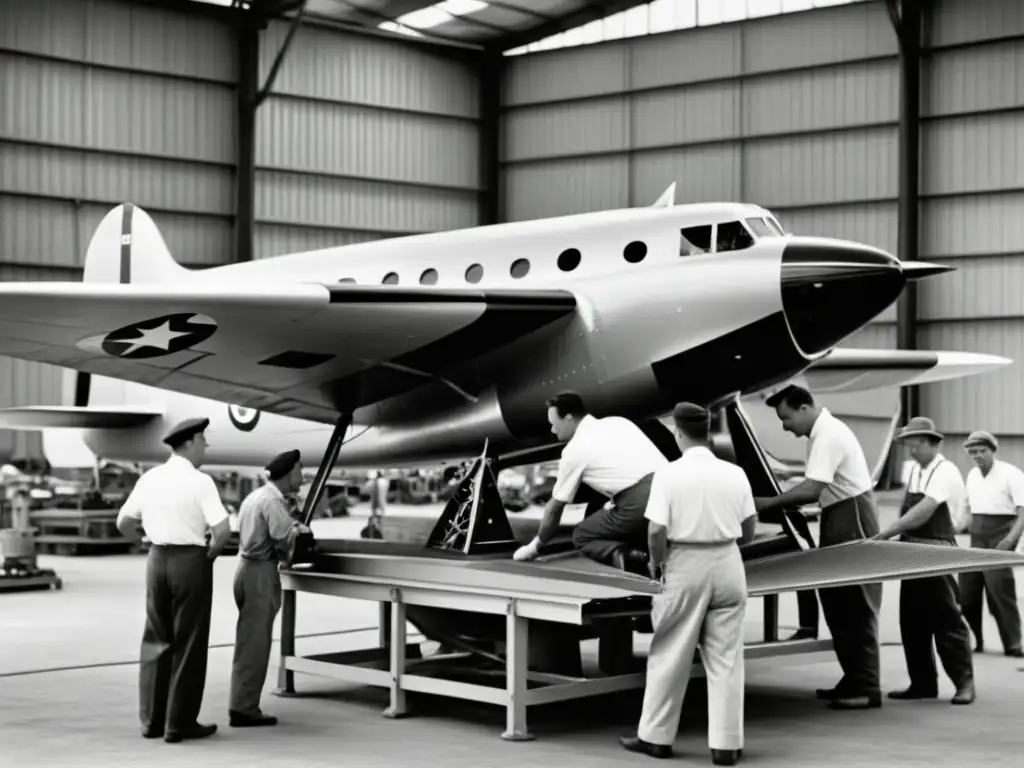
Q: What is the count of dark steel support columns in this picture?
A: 3